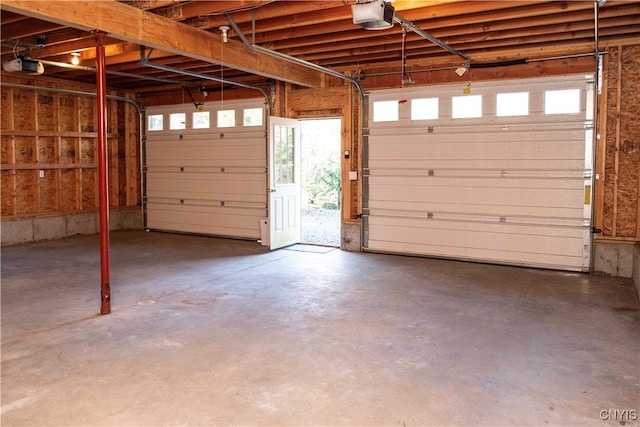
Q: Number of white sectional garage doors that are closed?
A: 2